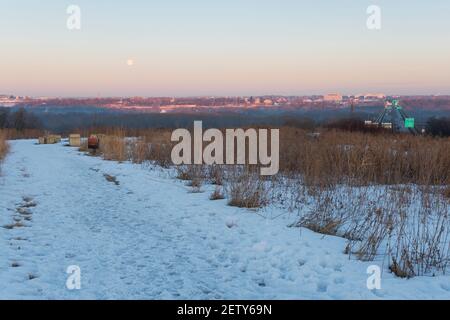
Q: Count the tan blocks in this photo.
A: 3